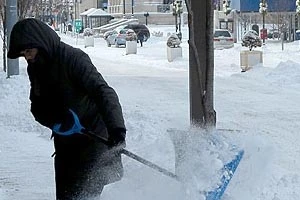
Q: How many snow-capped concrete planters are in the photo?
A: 4